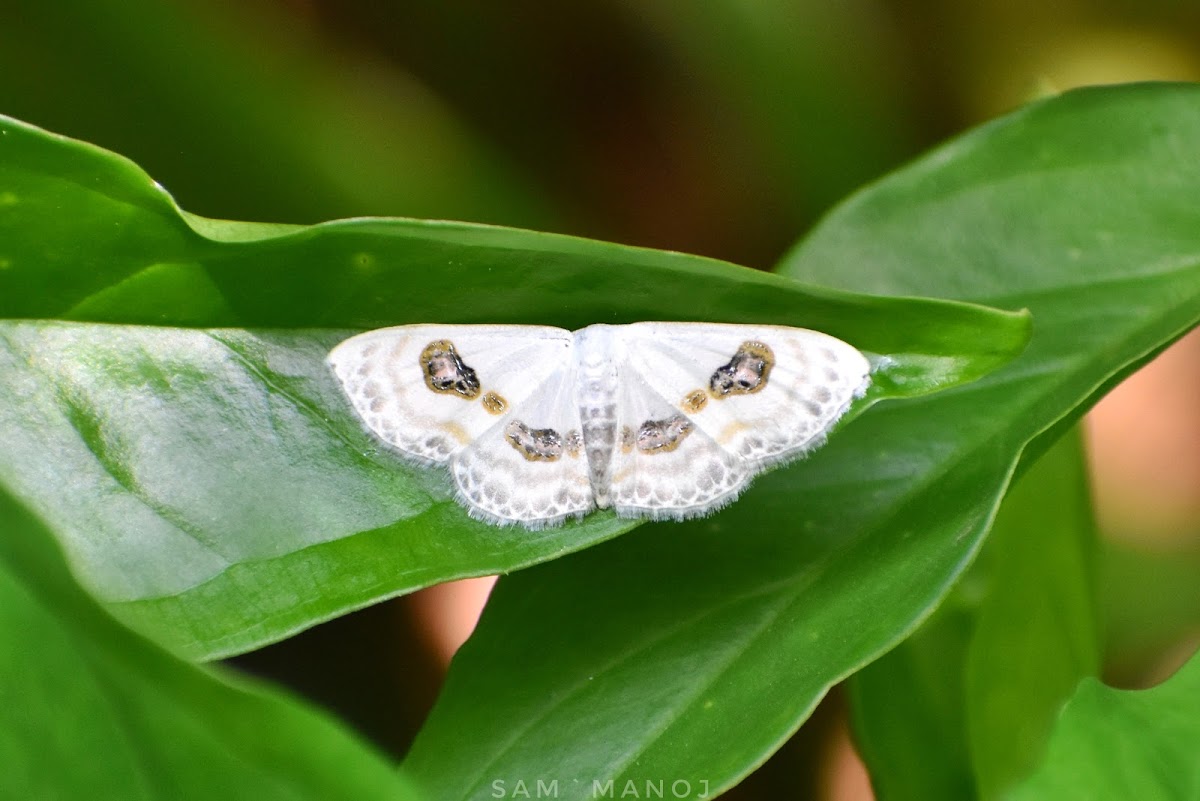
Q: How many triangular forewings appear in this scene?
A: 2